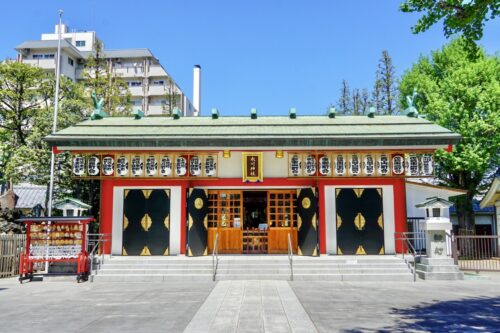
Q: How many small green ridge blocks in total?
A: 7